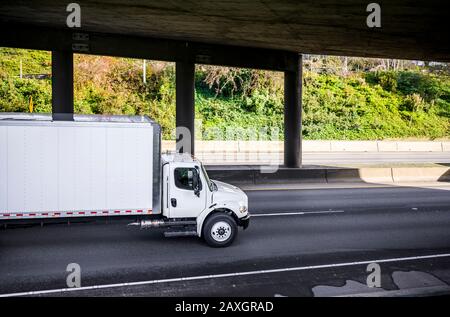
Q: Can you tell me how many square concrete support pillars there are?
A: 3